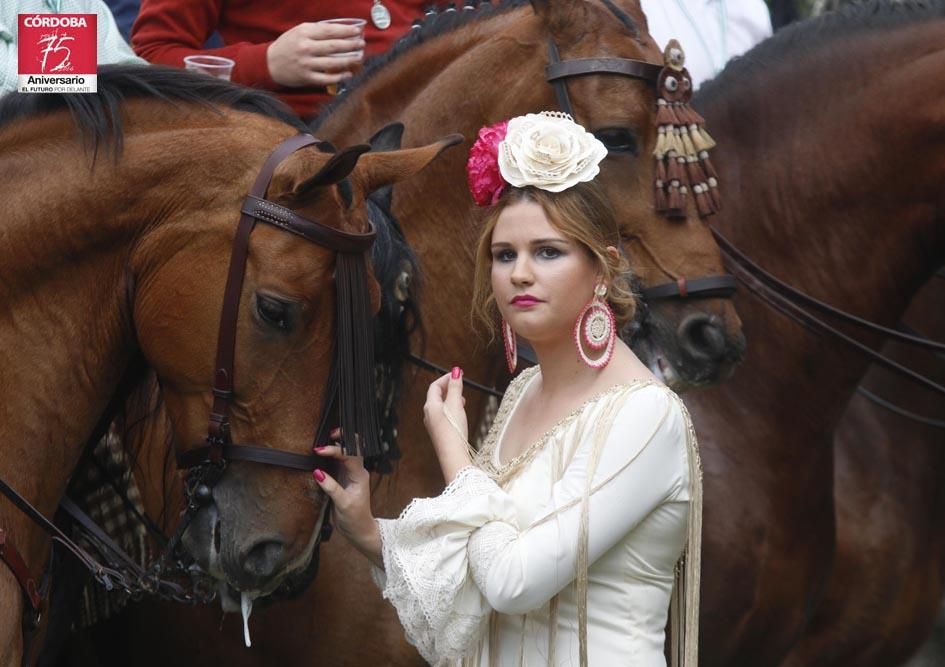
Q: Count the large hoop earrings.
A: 2